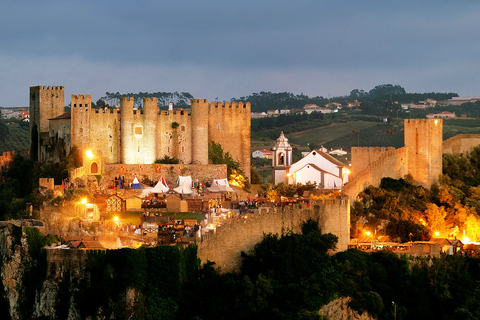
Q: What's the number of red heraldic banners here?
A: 5